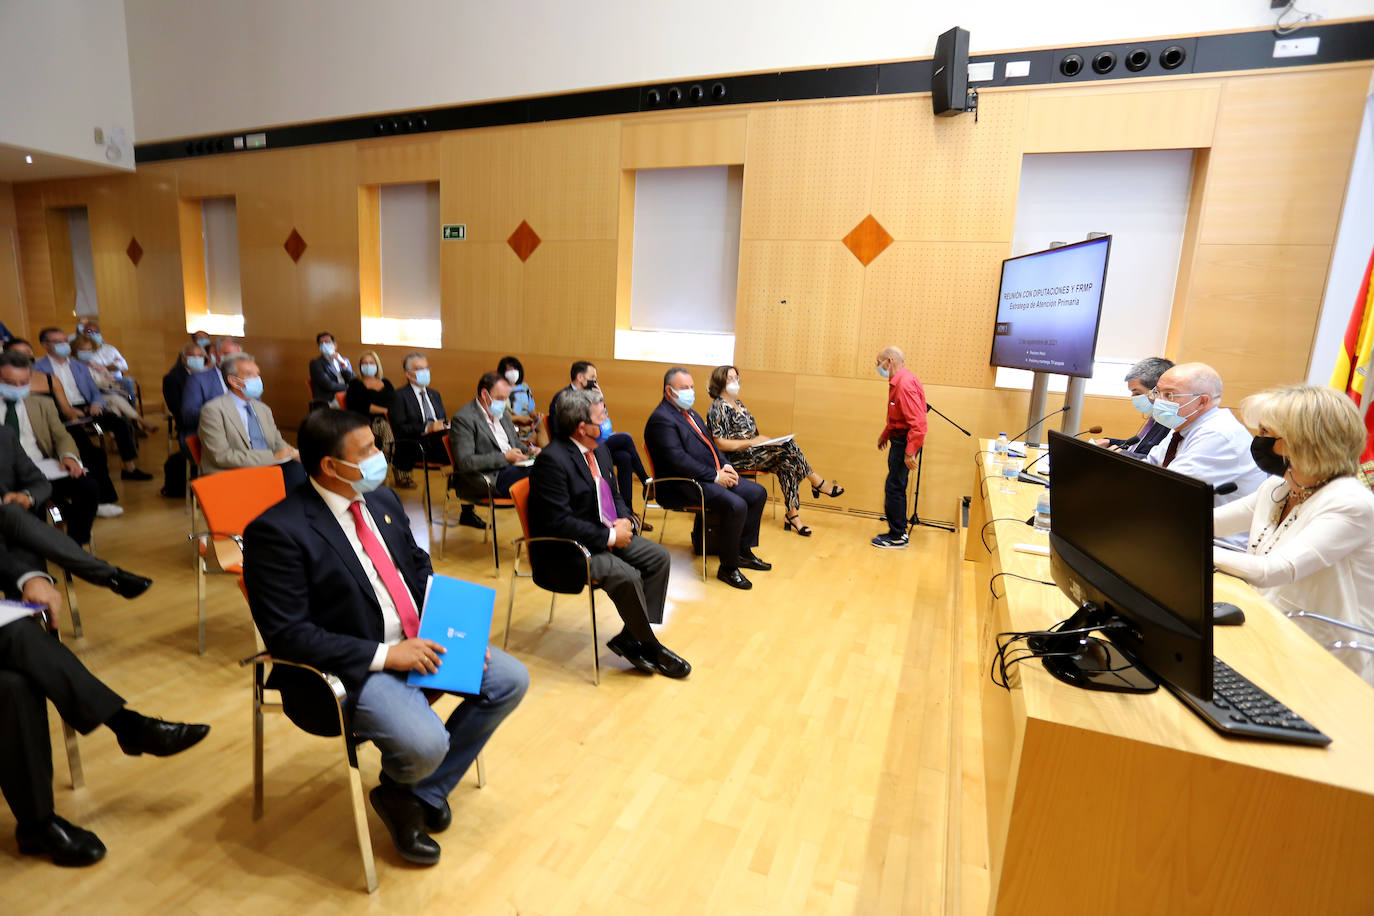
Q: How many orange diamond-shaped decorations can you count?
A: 4